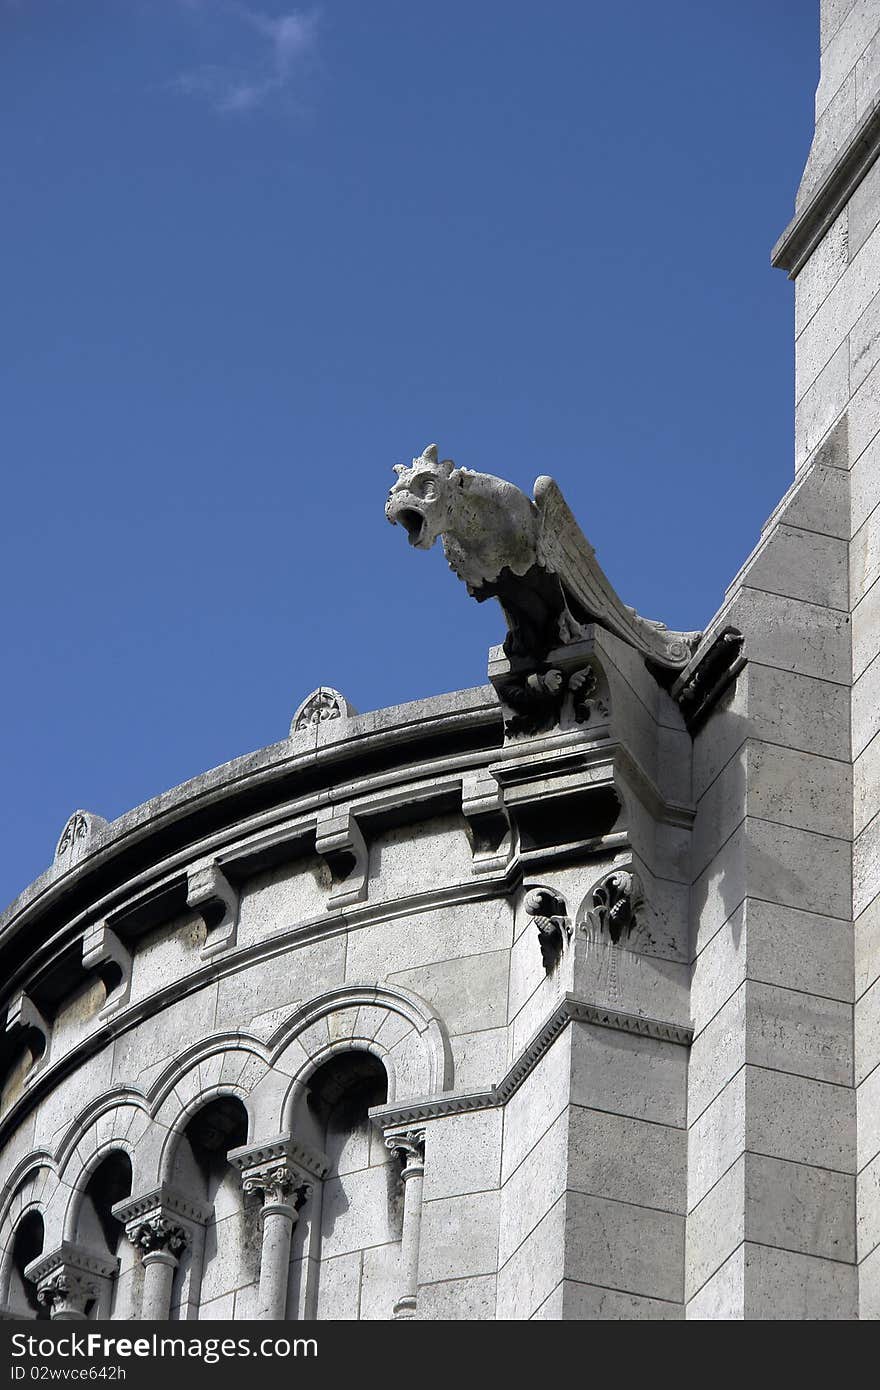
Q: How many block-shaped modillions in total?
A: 5